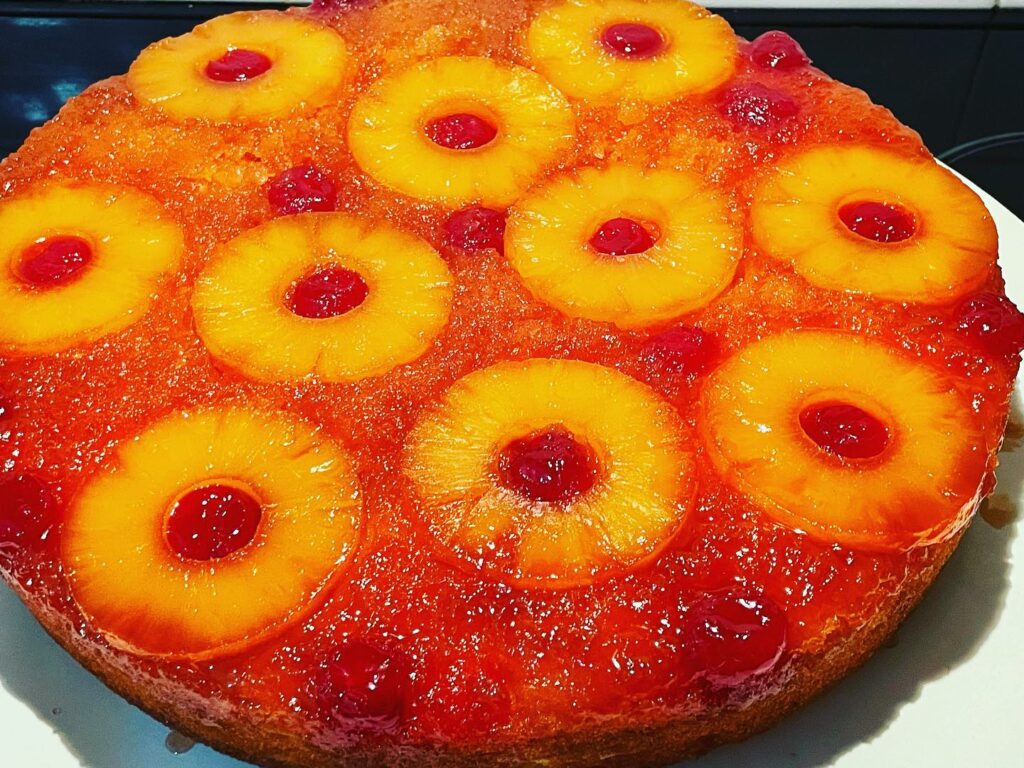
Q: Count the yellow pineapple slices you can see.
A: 10